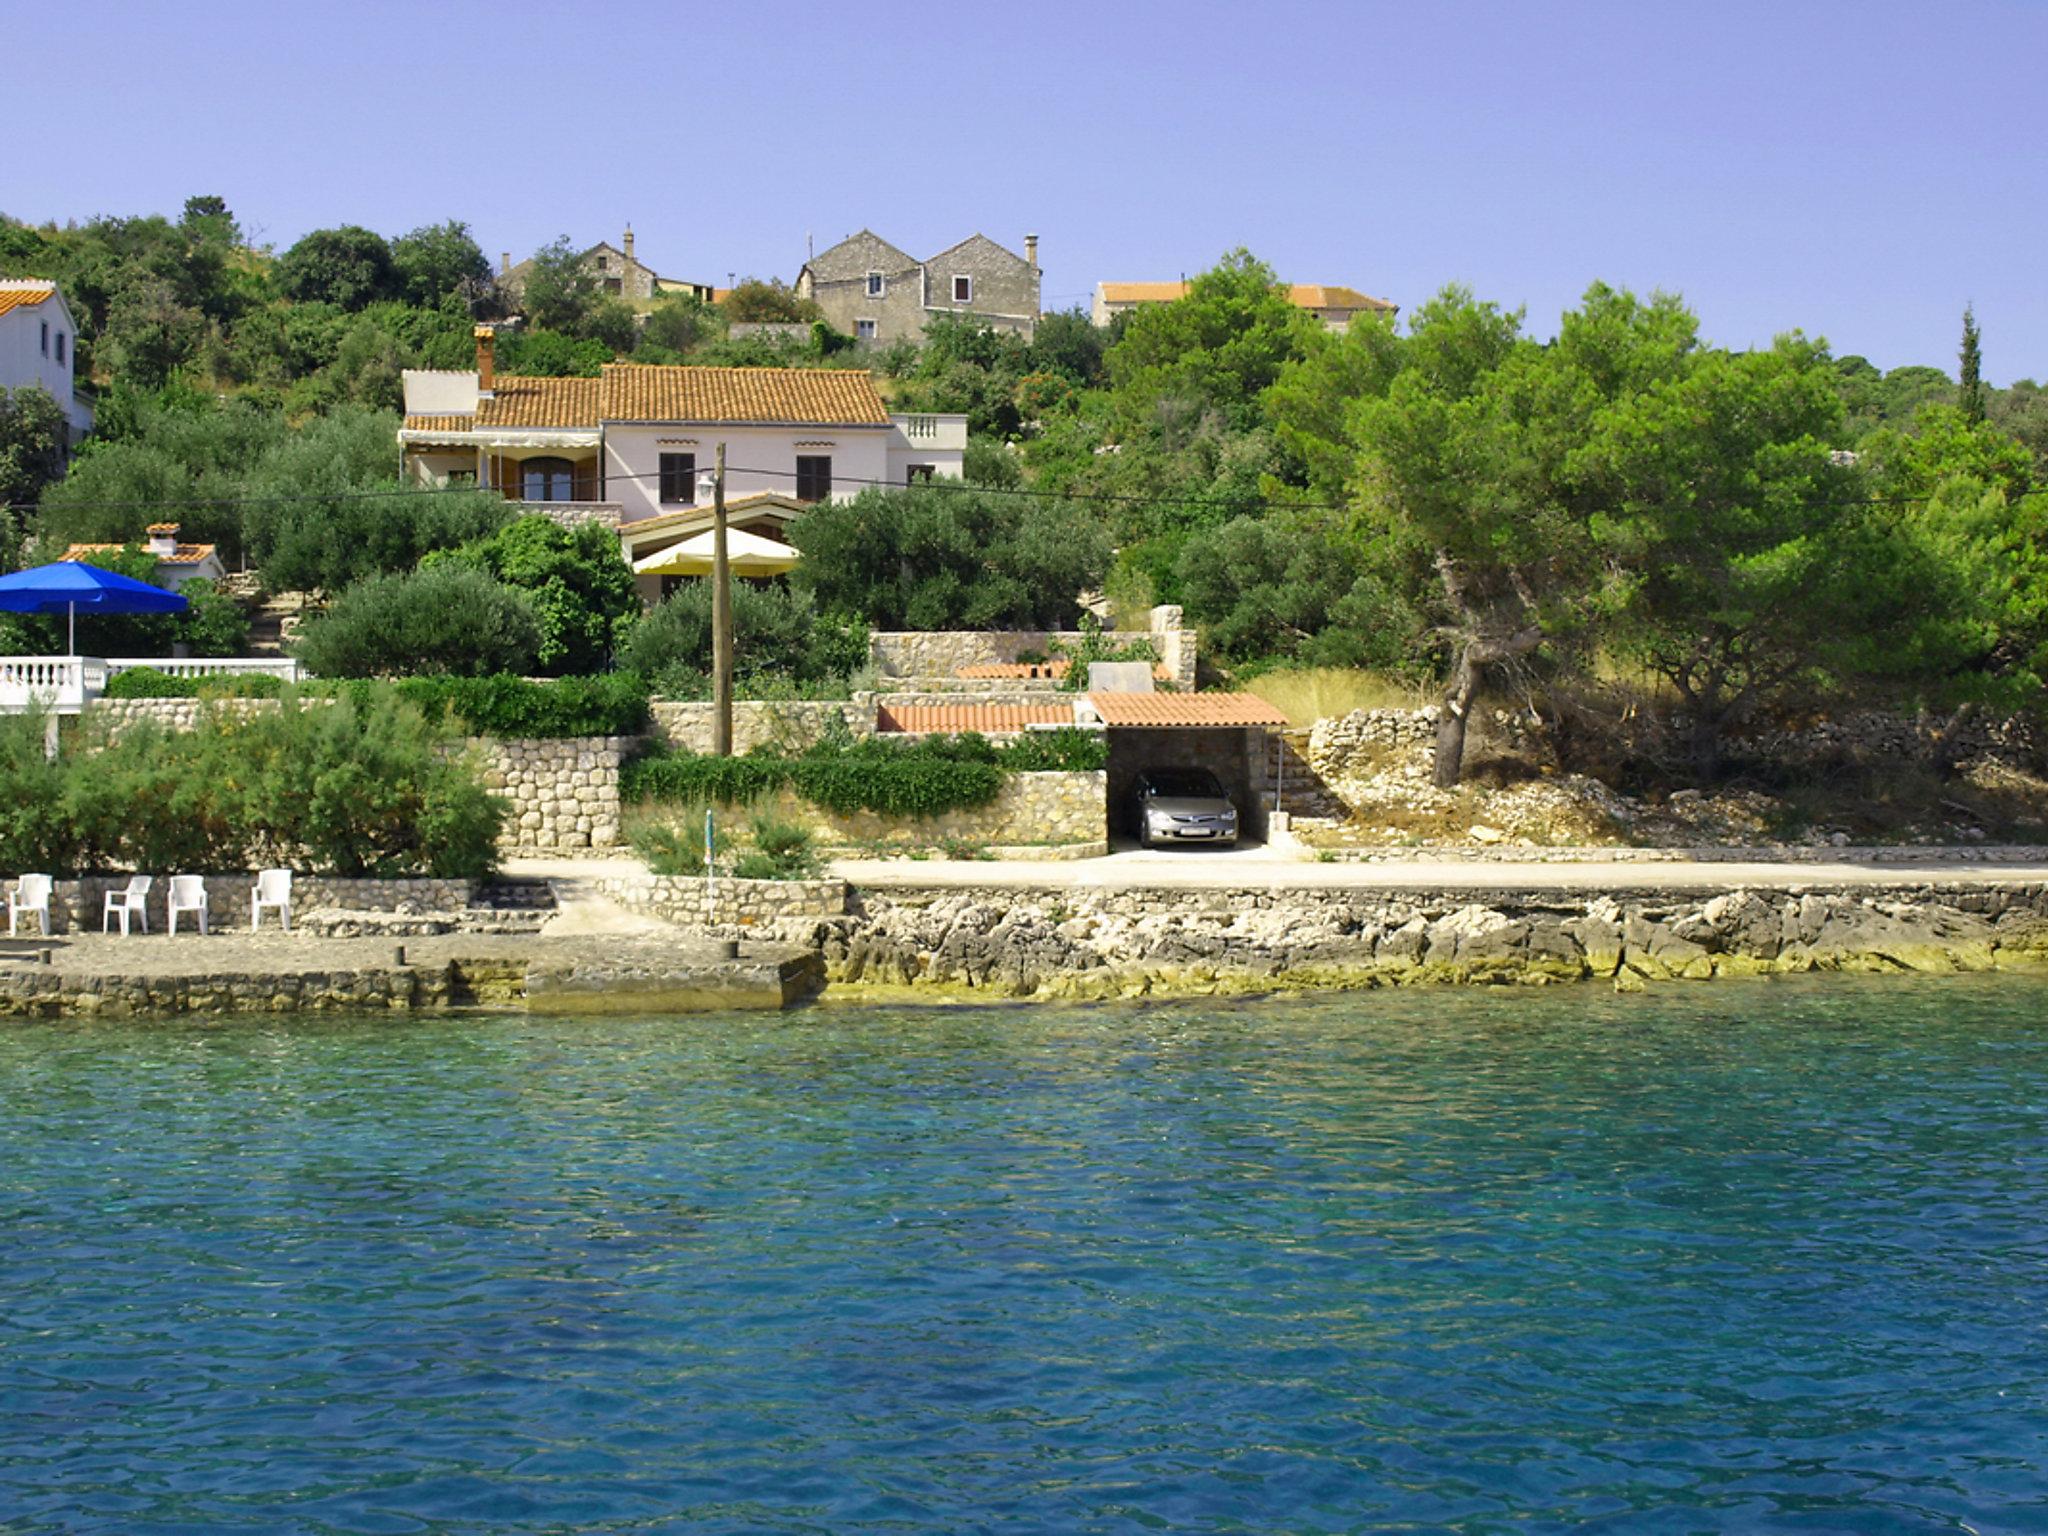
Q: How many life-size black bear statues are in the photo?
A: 0